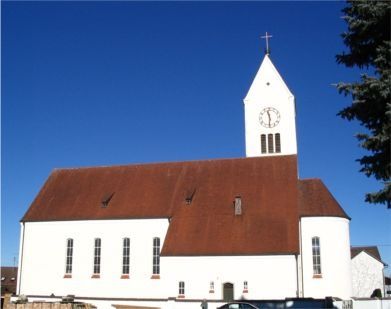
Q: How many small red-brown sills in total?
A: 8